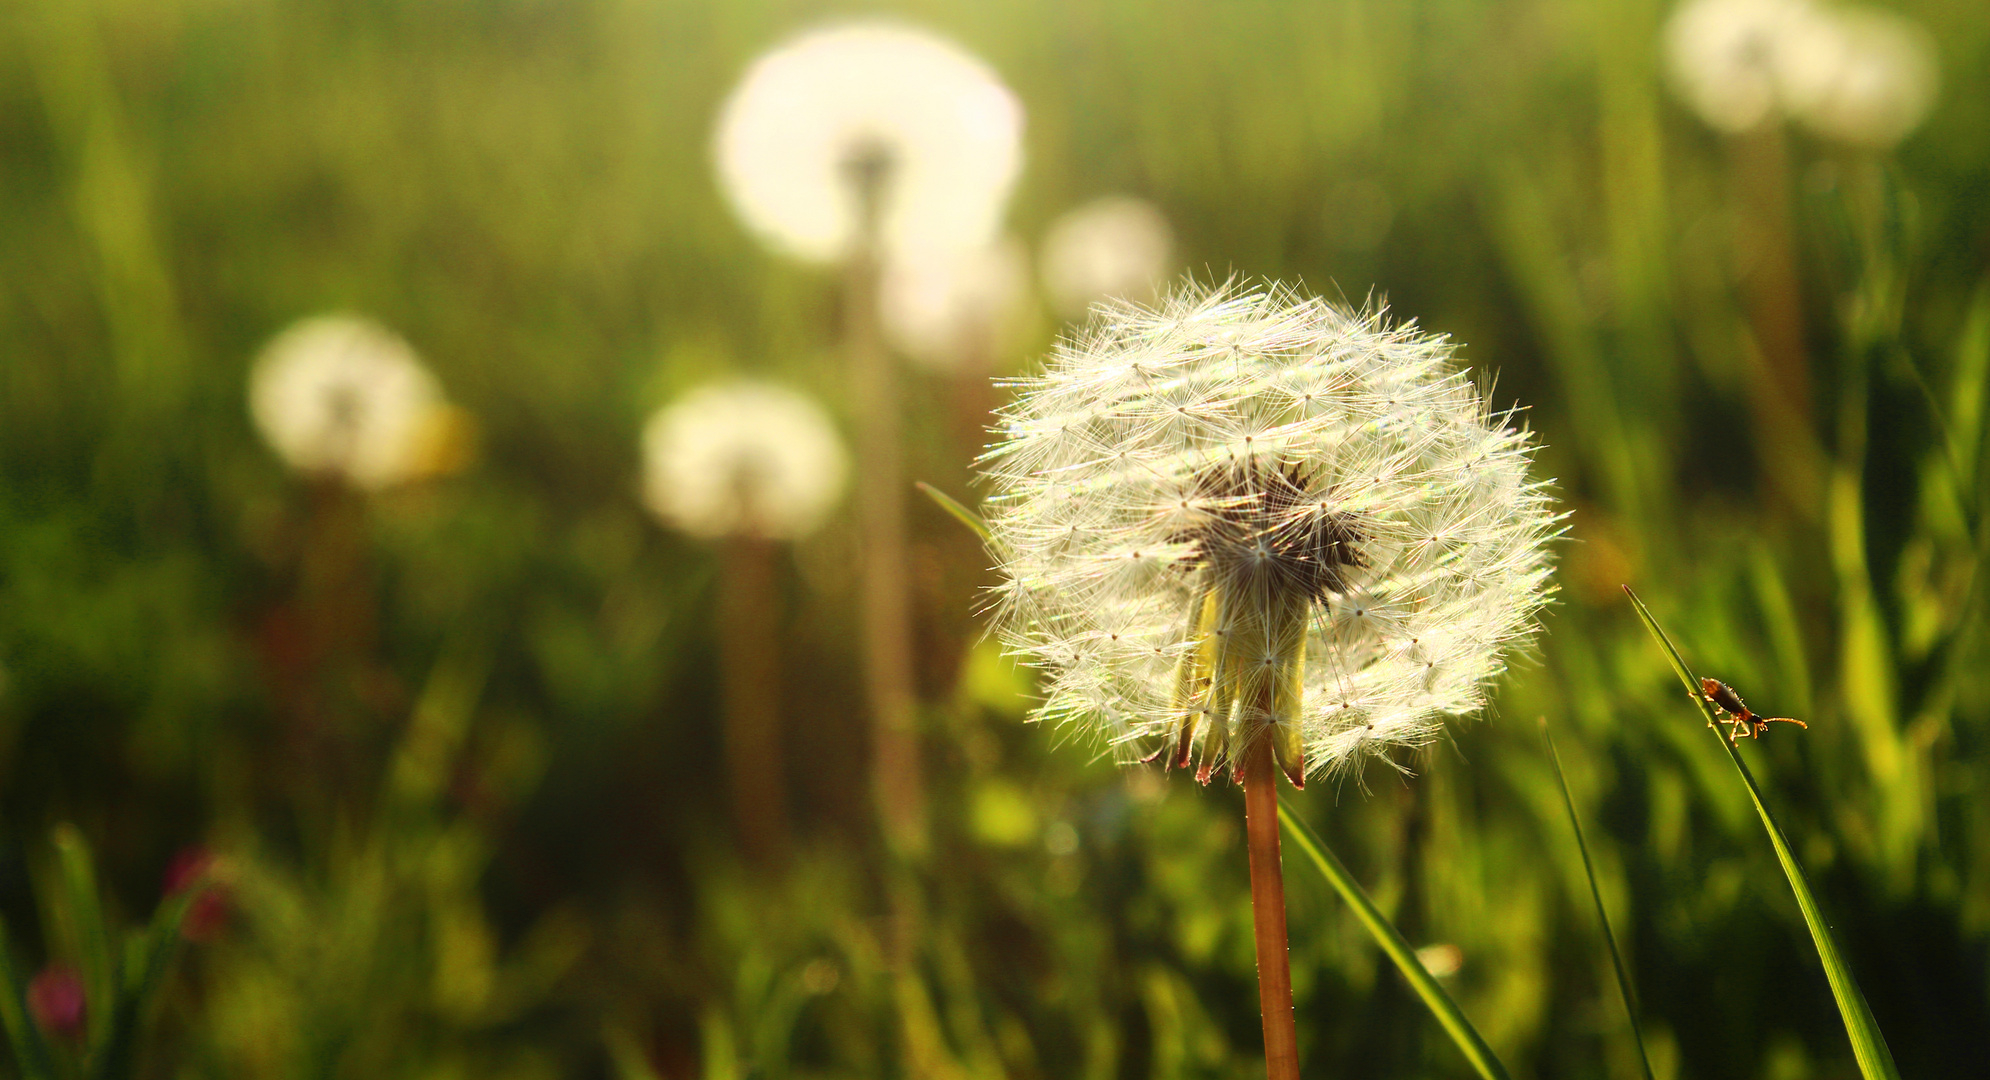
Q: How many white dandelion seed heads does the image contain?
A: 8